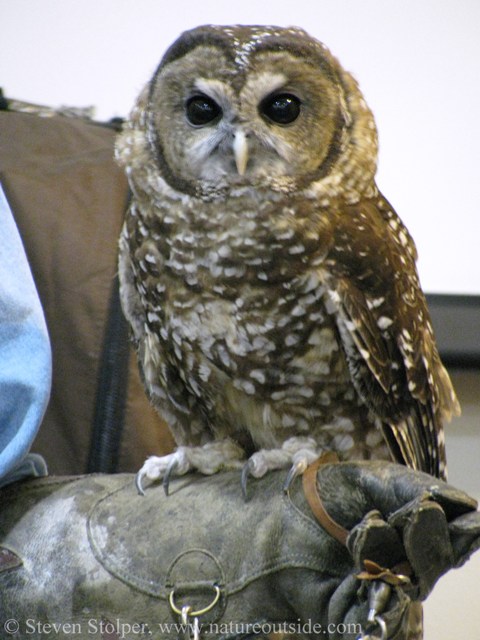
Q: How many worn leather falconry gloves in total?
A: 1